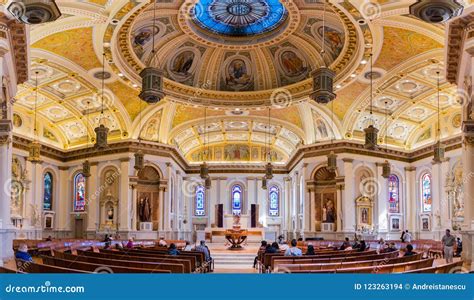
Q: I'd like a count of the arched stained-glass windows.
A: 7